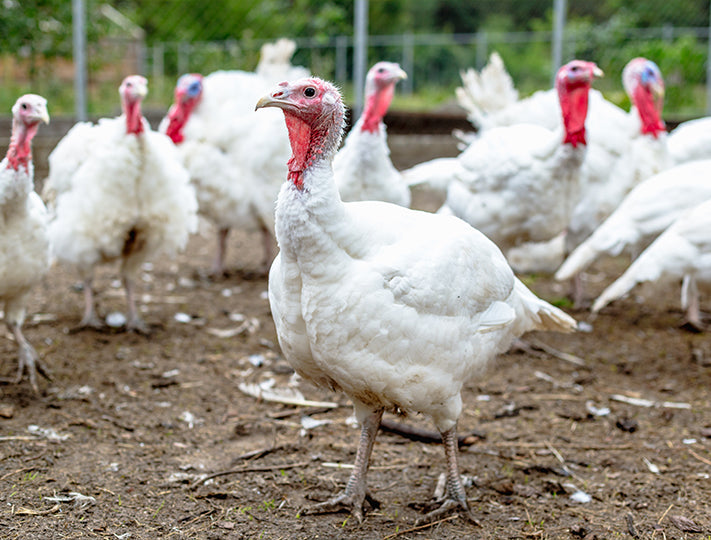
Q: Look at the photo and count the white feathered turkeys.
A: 10